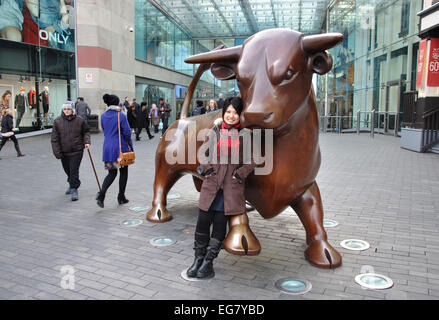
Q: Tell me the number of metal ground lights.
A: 9